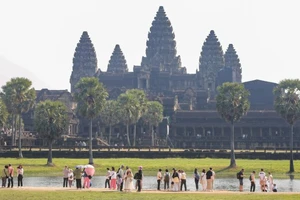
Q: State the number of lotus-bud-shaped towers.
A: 5